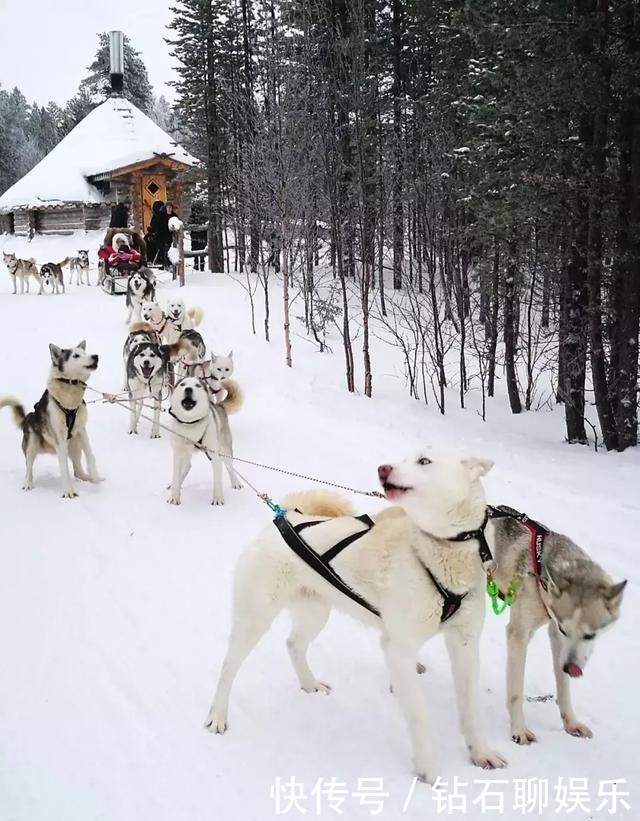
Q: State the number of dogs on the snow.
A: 14